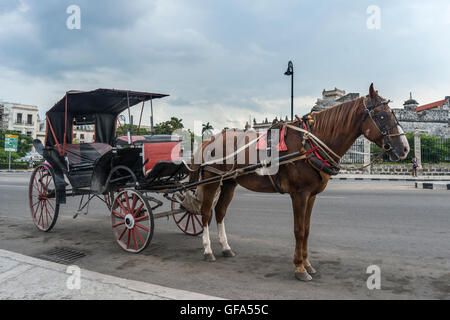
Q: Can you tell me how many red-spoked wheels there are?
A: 3